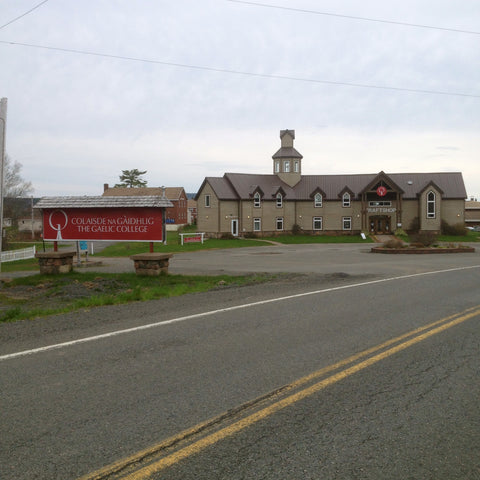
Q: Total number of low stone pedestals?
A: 2